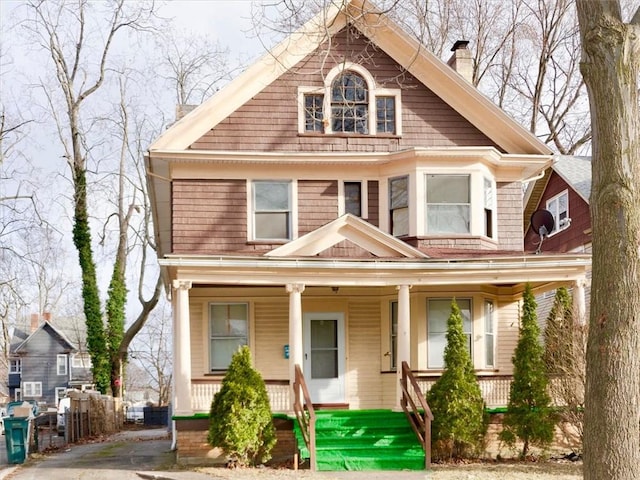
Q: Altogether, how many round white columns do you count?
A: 4